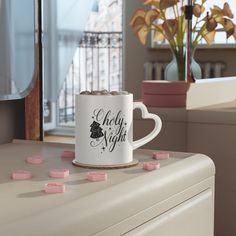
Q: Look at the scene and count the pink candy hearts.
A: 8